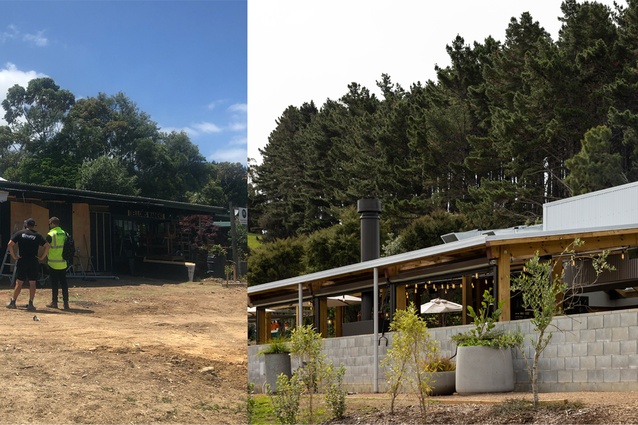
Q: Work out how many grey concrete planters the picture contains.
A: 3